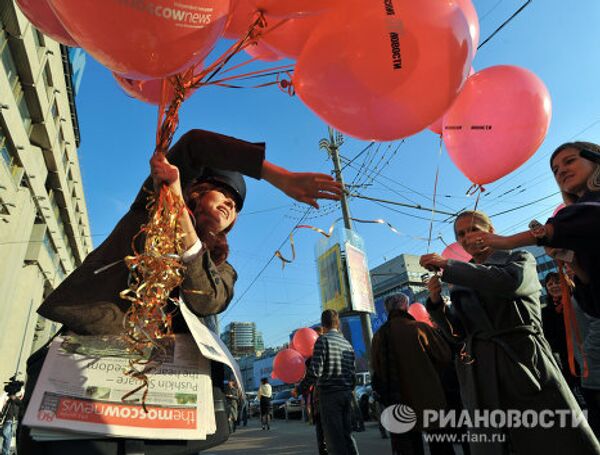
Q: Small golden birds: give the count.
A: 0